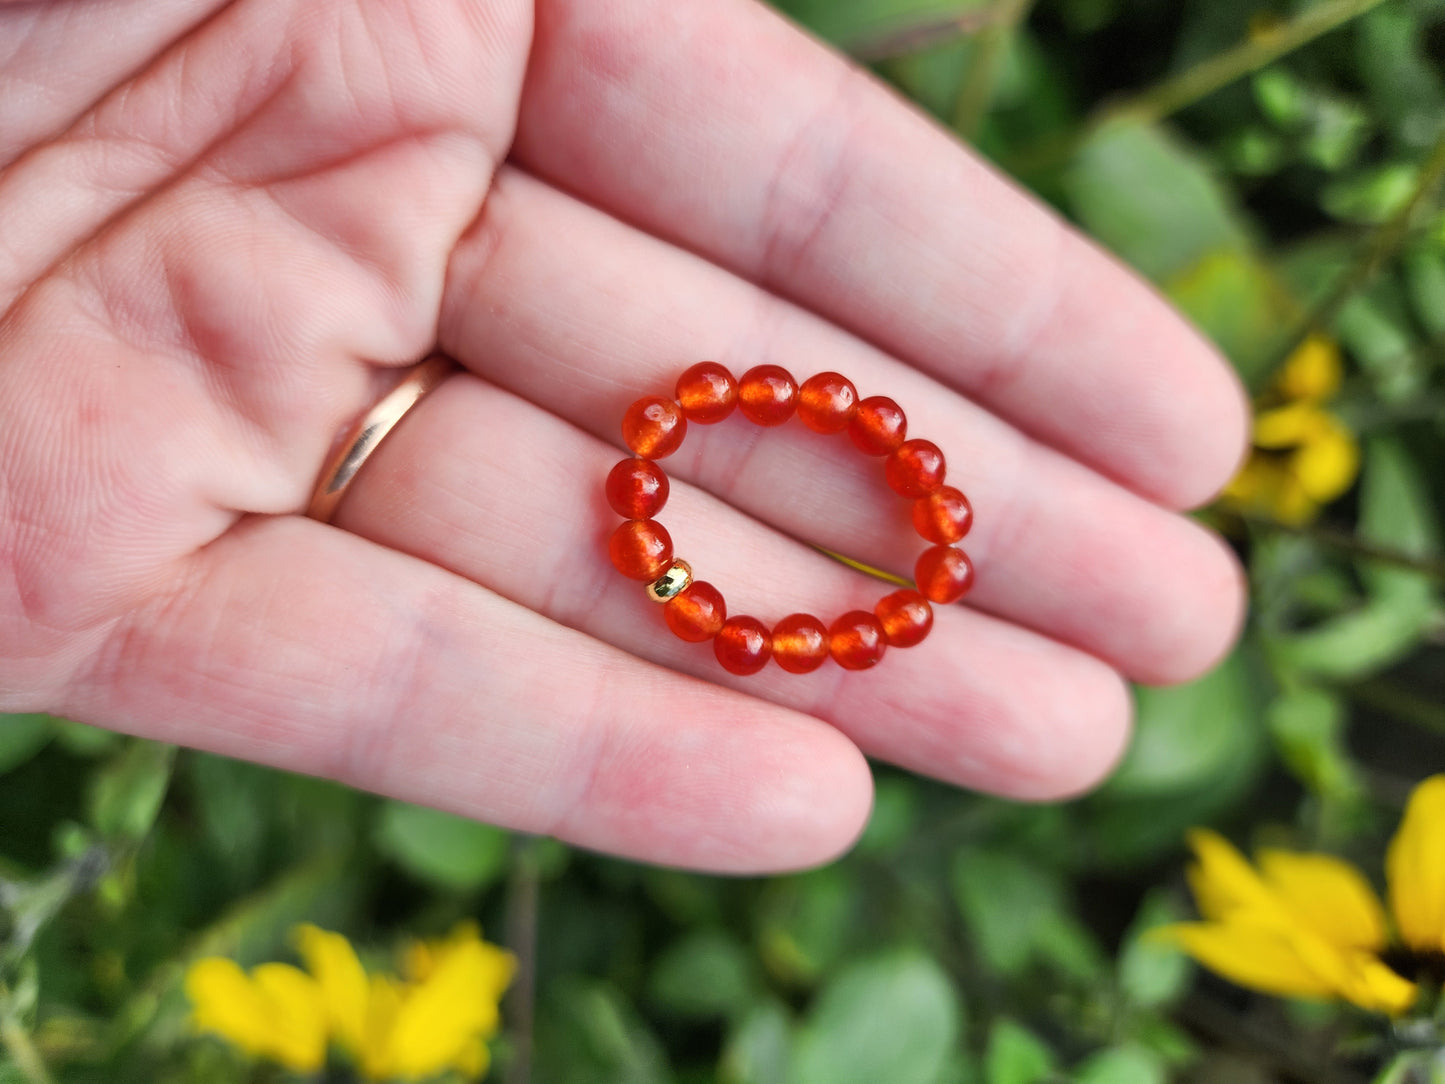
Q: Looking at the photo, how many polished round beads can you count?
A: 15